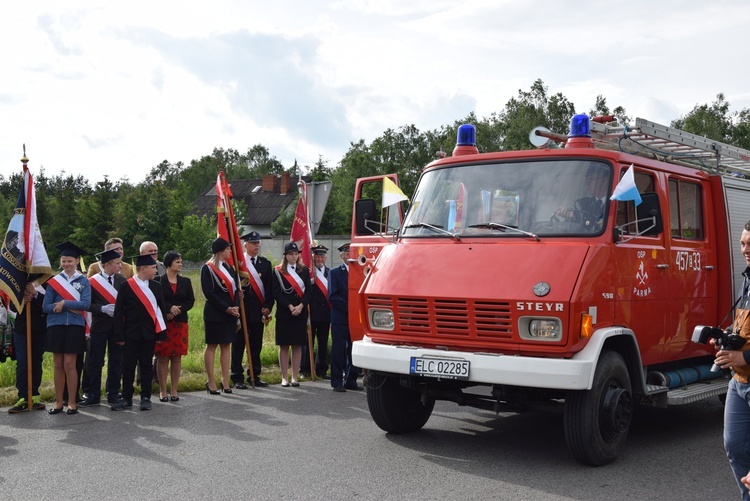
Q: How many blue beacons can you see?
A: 2